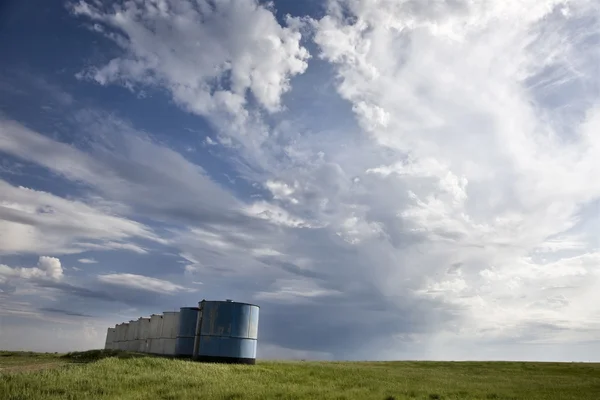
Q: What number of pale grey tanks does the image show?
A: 7